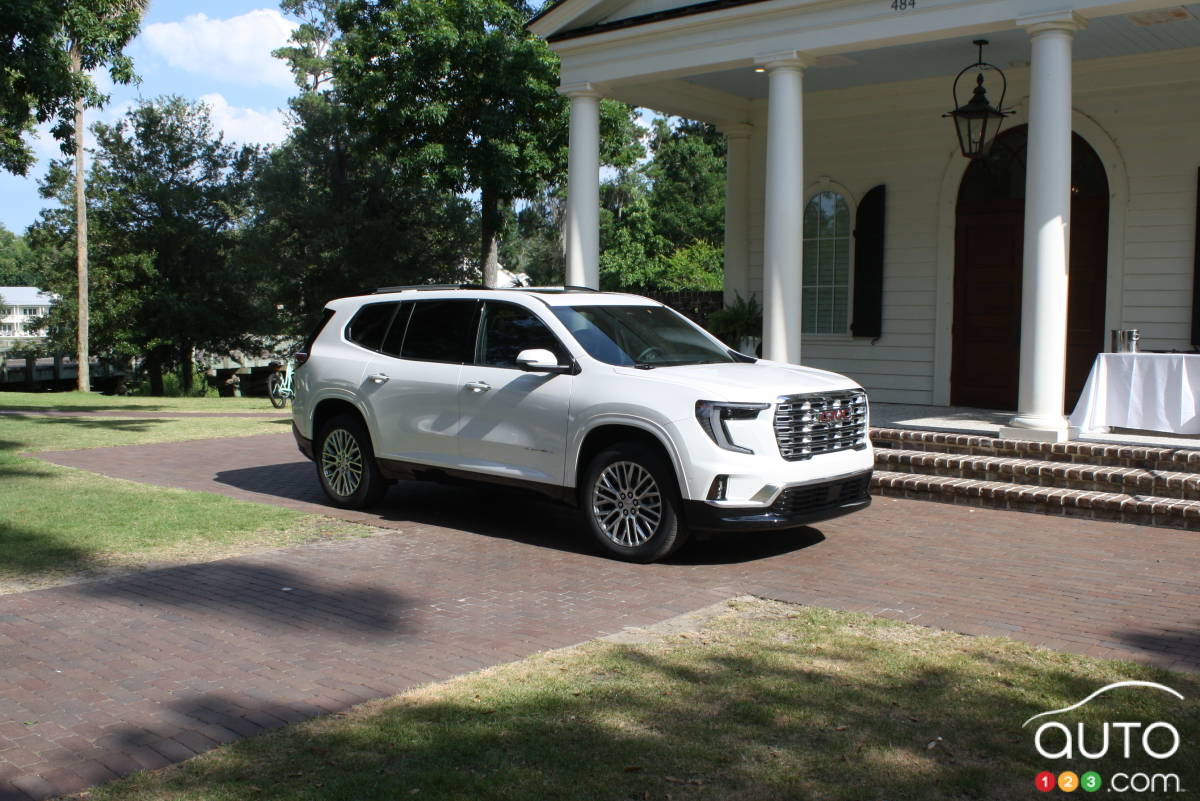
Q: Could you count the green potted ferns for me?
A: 1